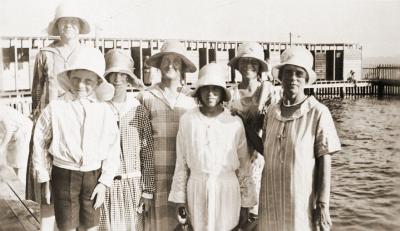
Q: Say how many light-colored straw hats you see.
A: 7